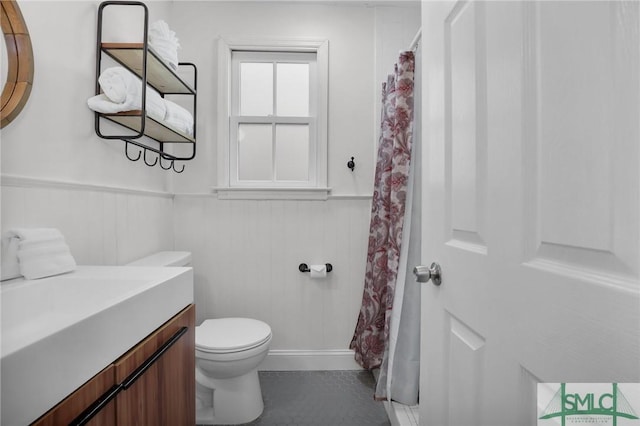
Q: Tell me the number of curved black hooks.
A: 4